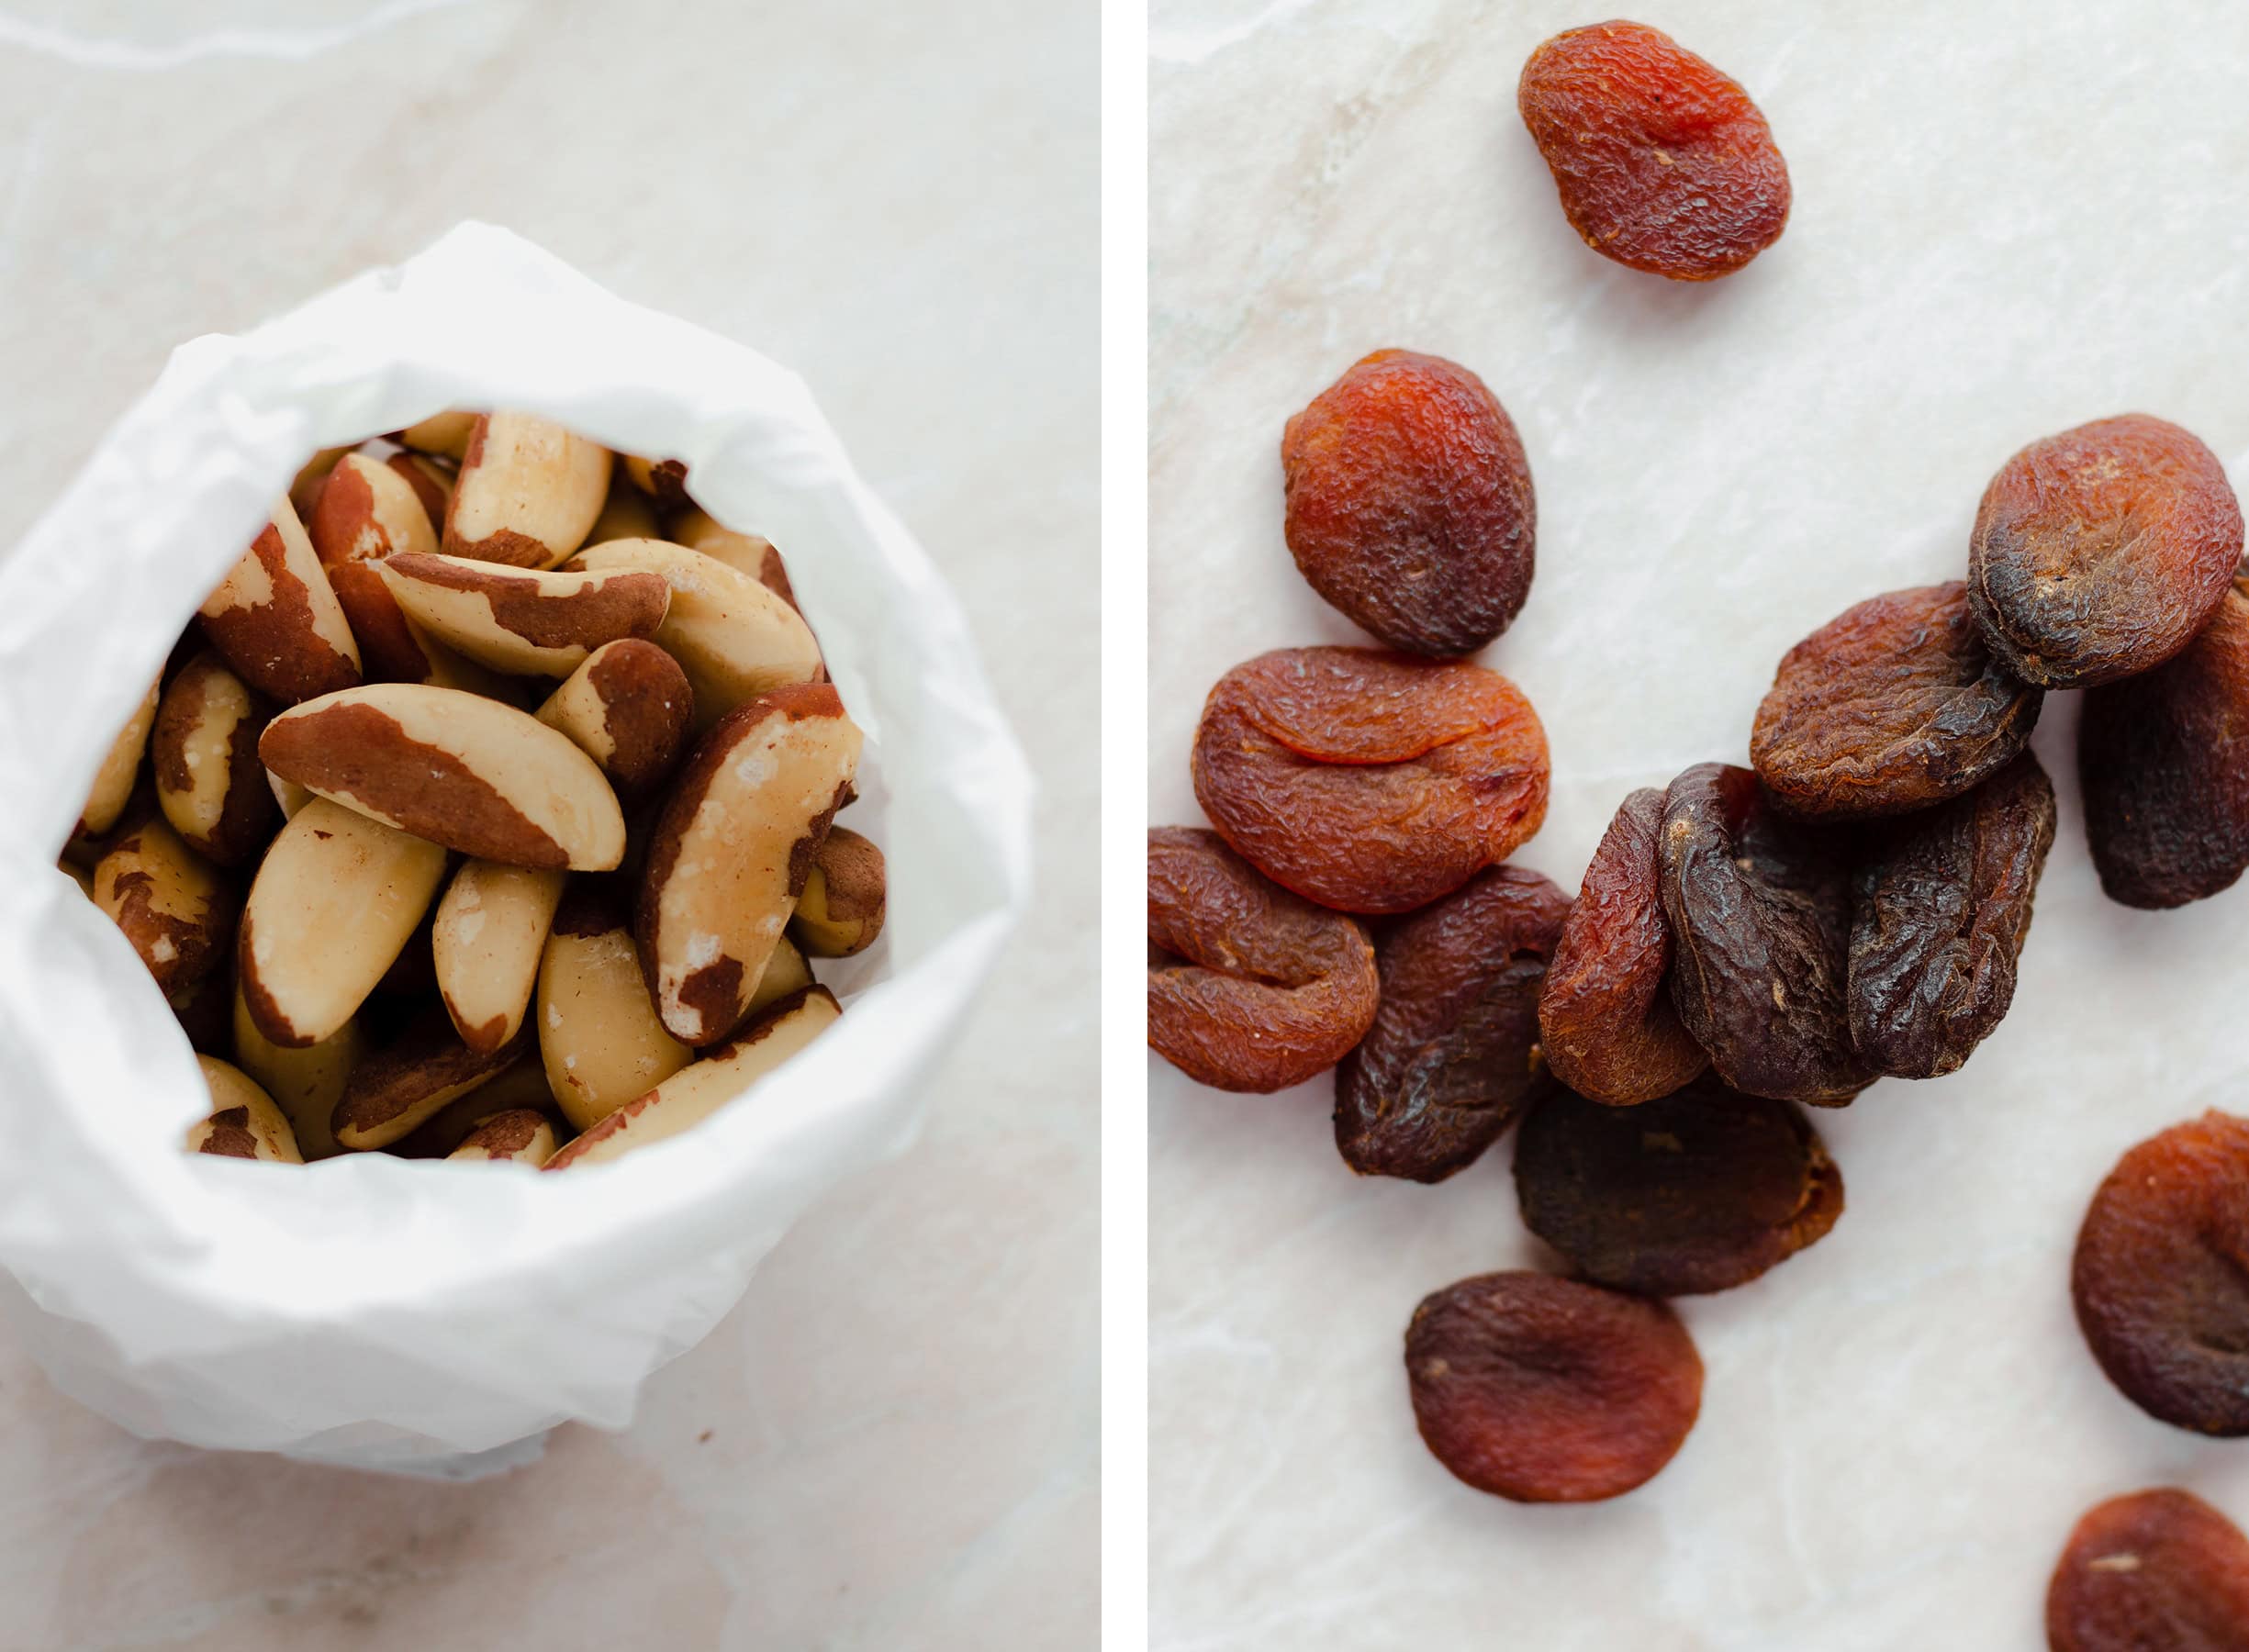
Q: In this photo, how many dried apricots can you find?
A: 15